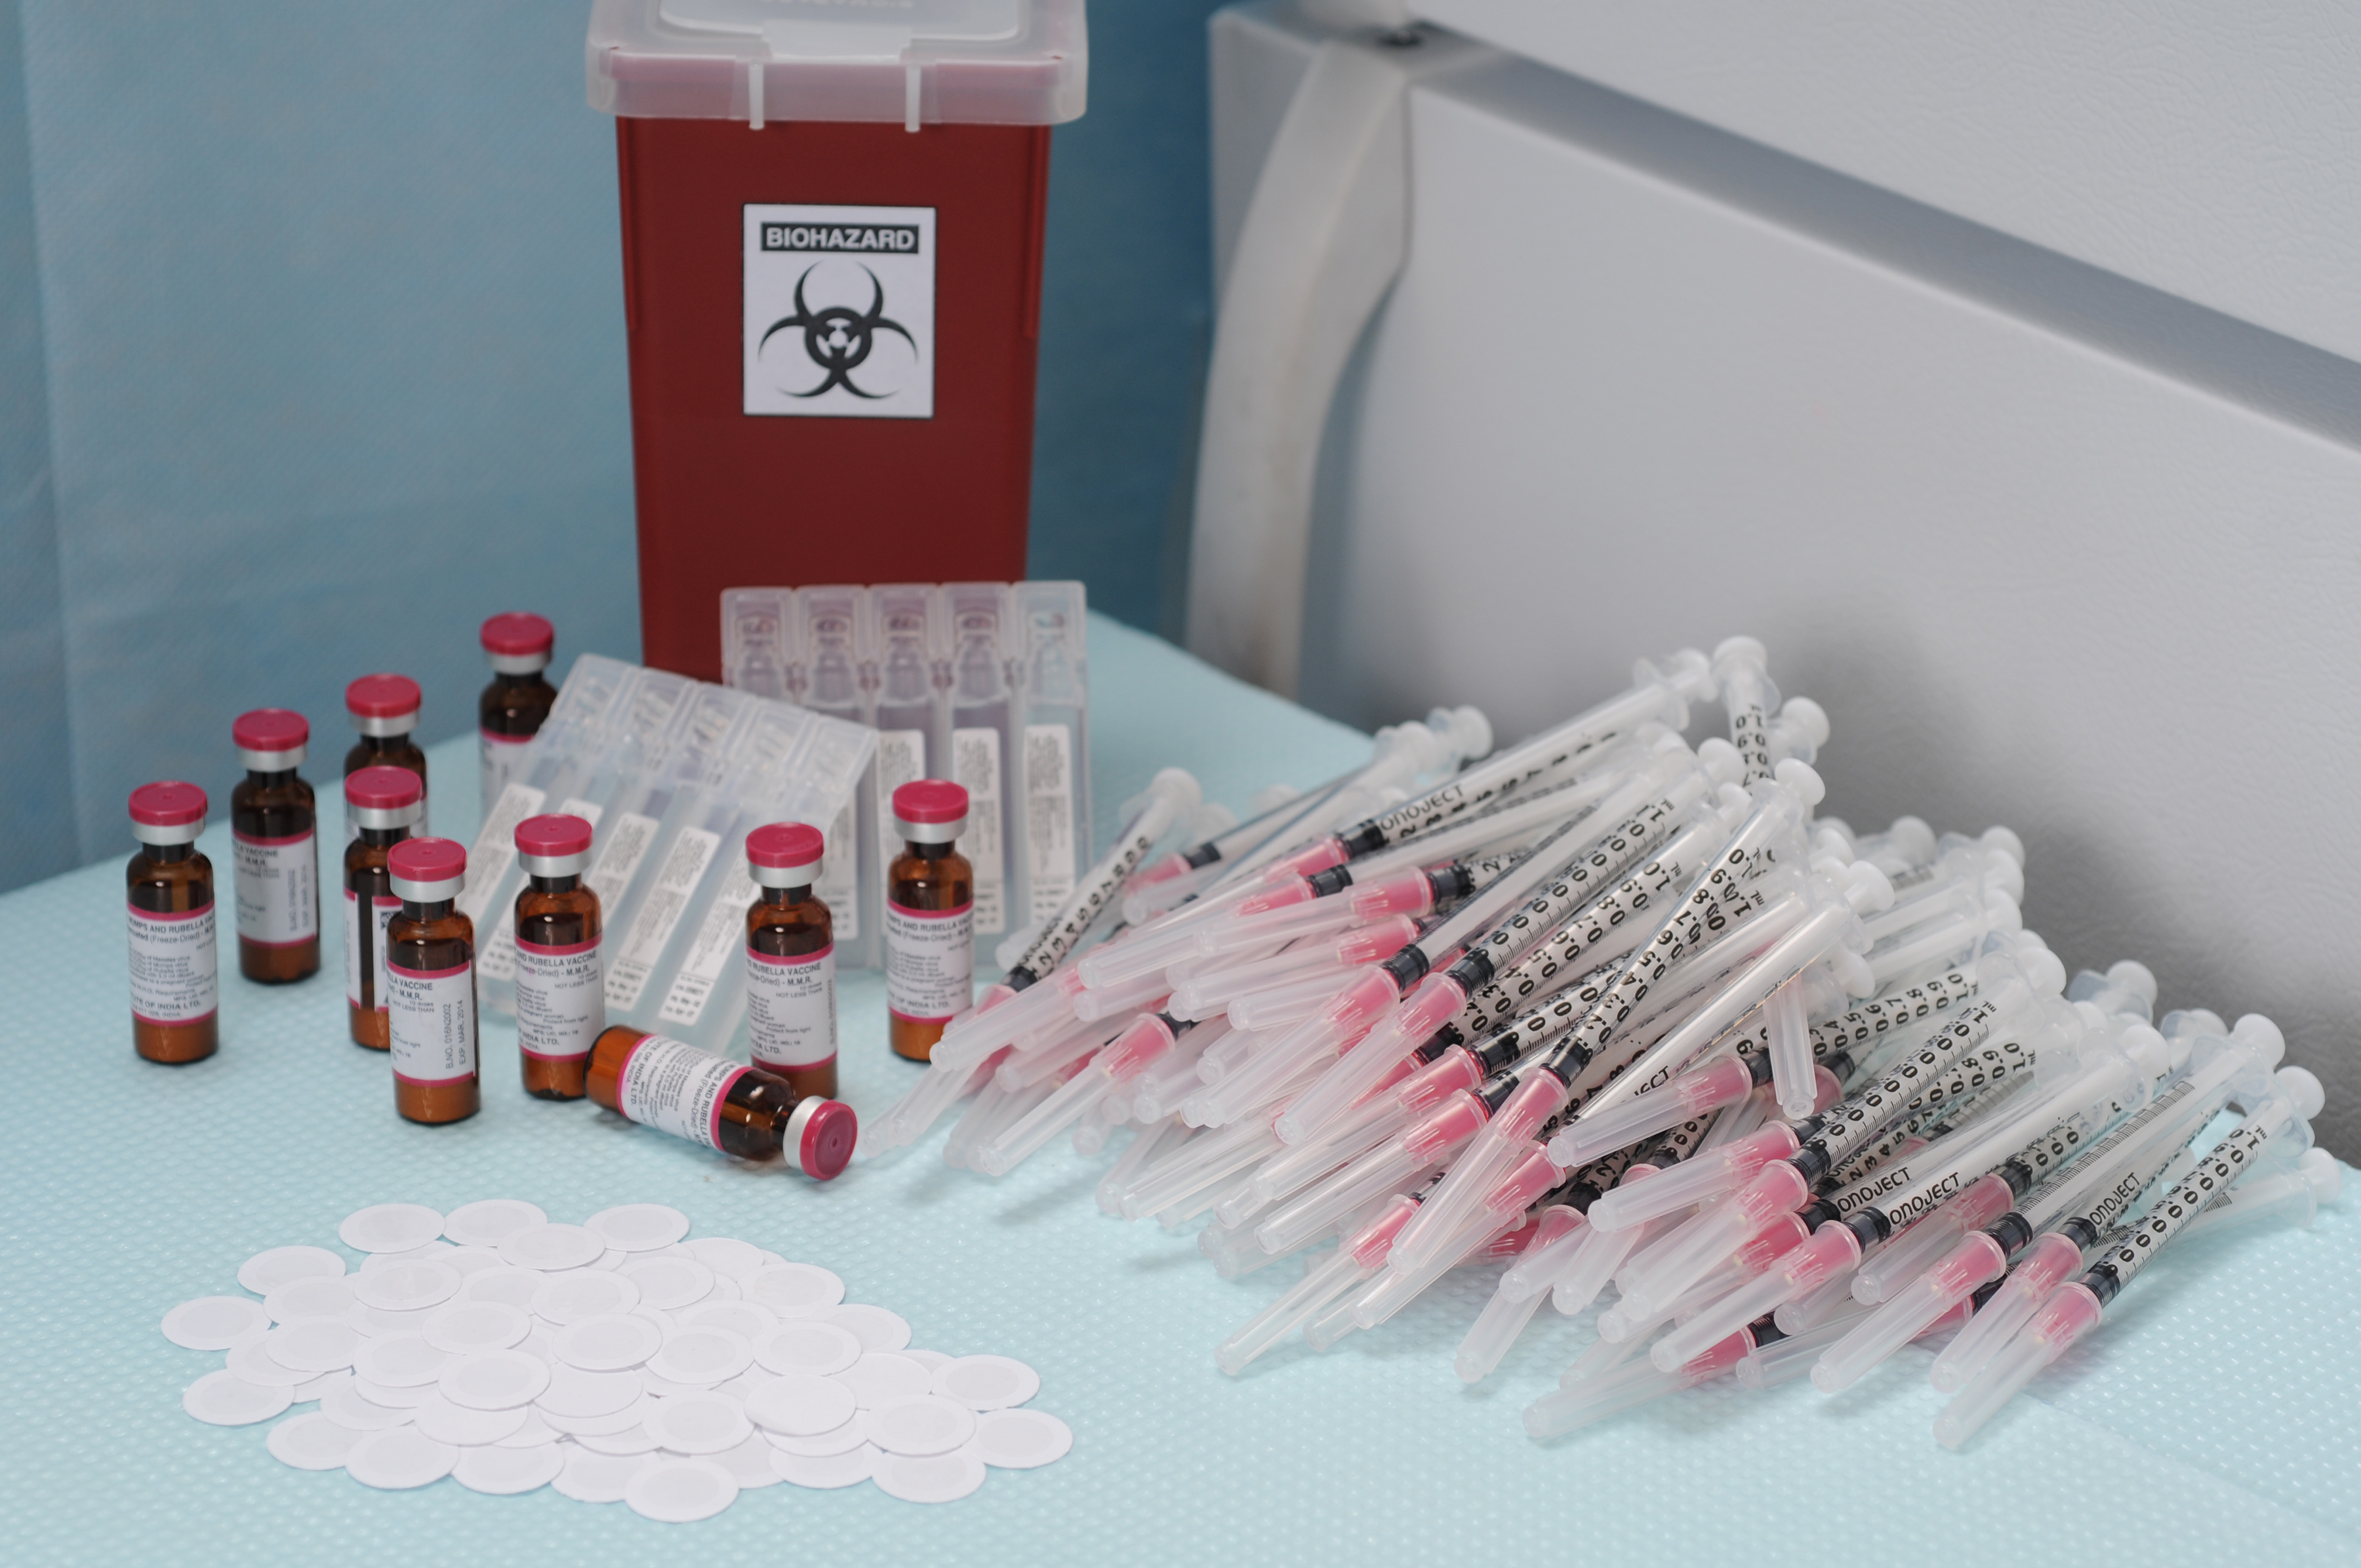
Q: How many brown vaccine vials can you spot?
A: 10